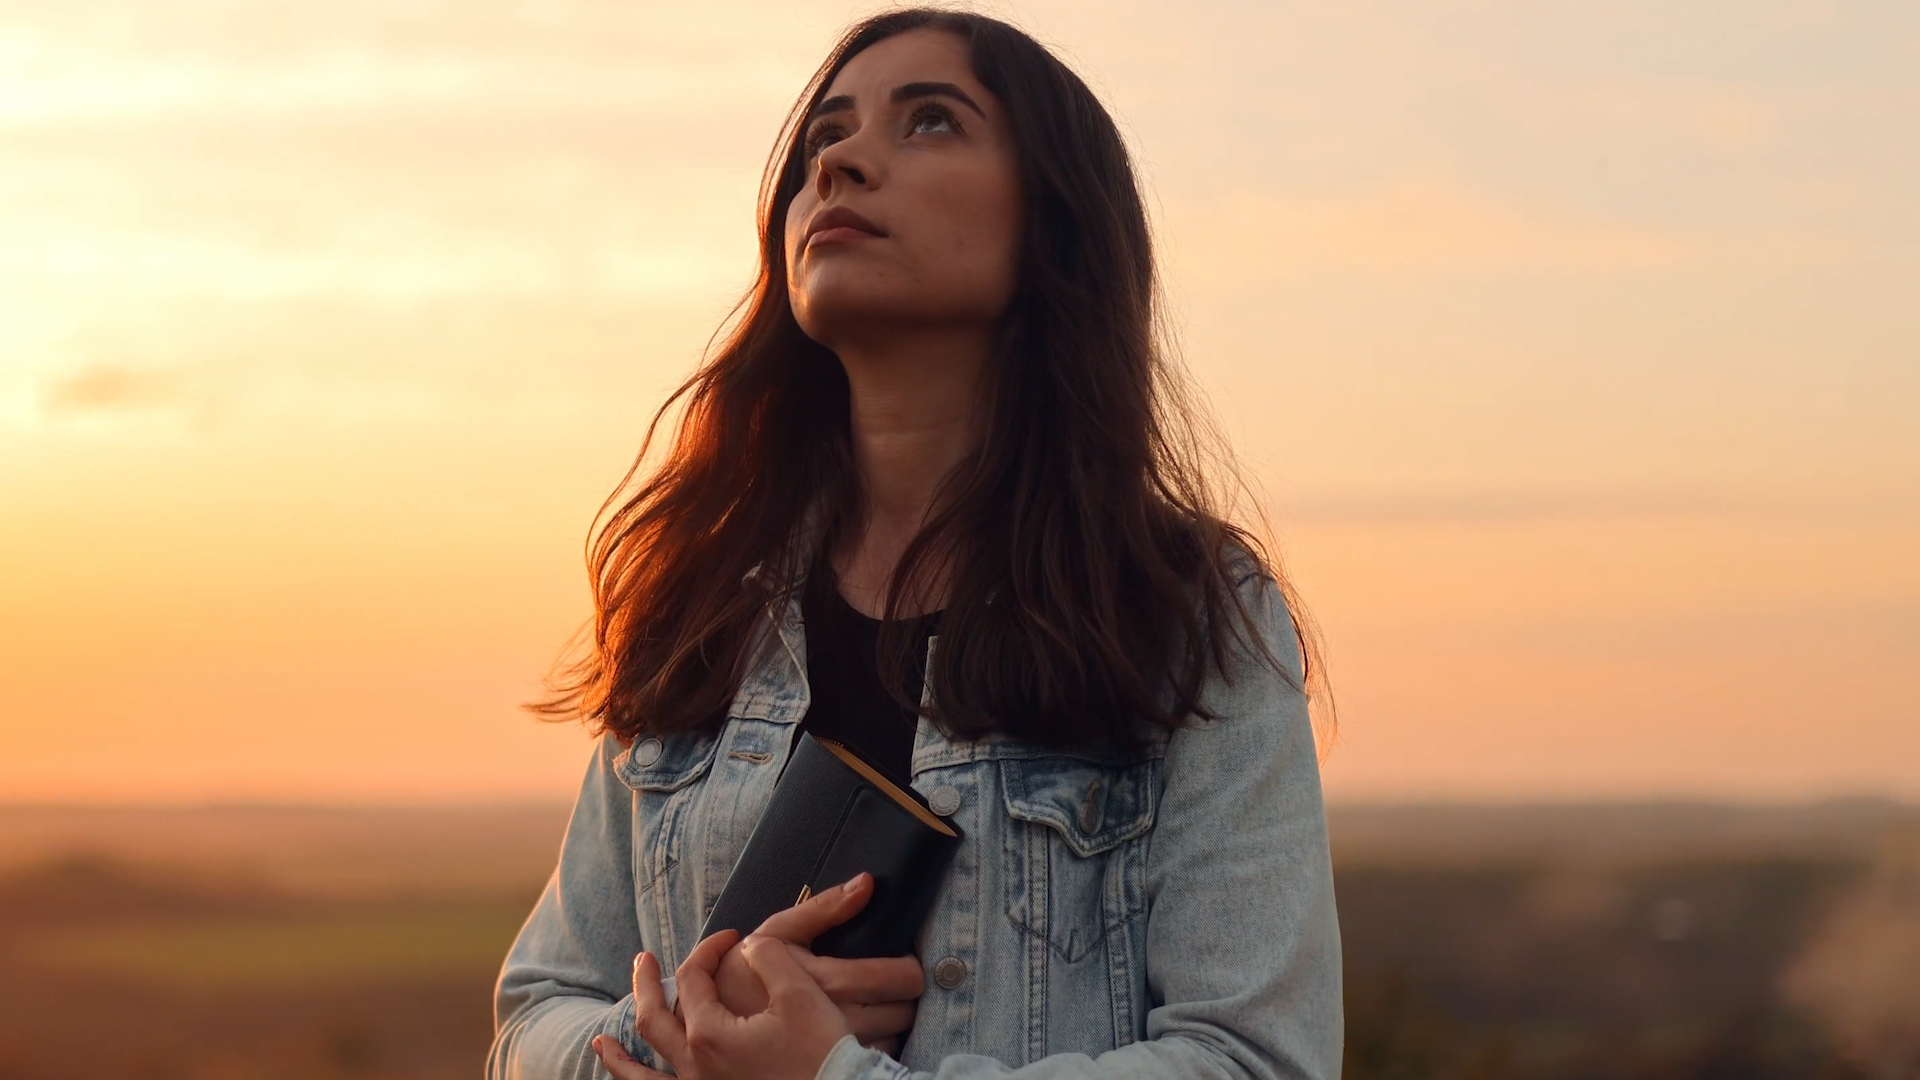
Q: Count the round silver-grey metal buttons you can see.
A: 4